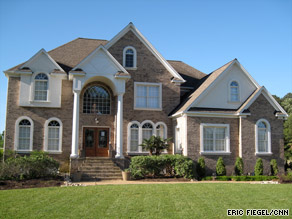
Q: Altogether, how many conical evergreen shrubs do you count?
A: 5